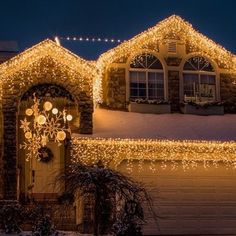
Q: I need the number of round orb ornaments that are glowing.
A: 7